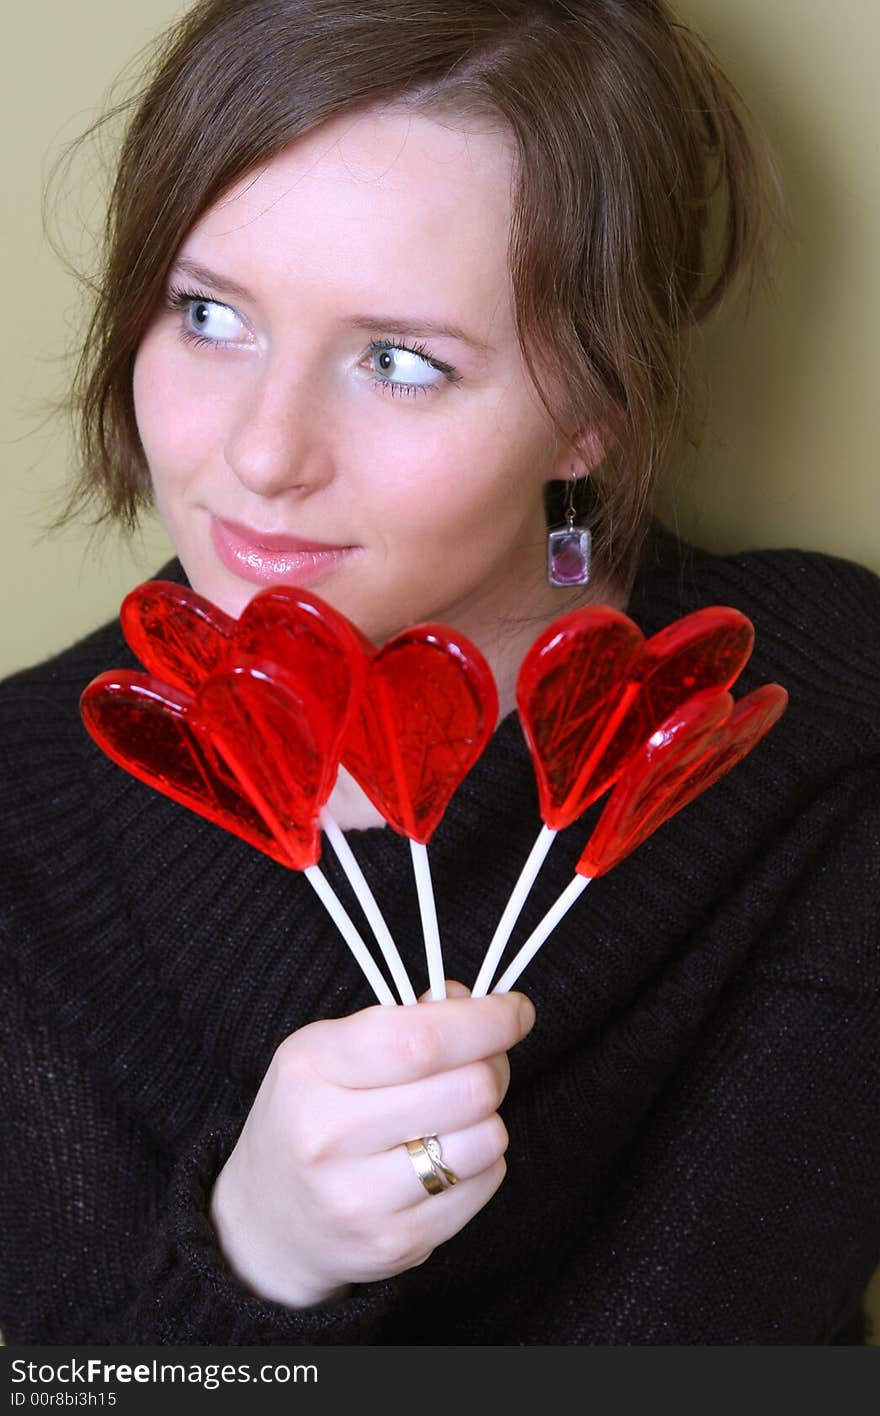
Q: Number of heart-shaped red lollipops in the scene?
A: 5